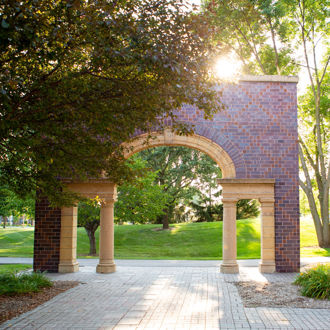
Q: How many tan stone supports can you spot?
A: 4